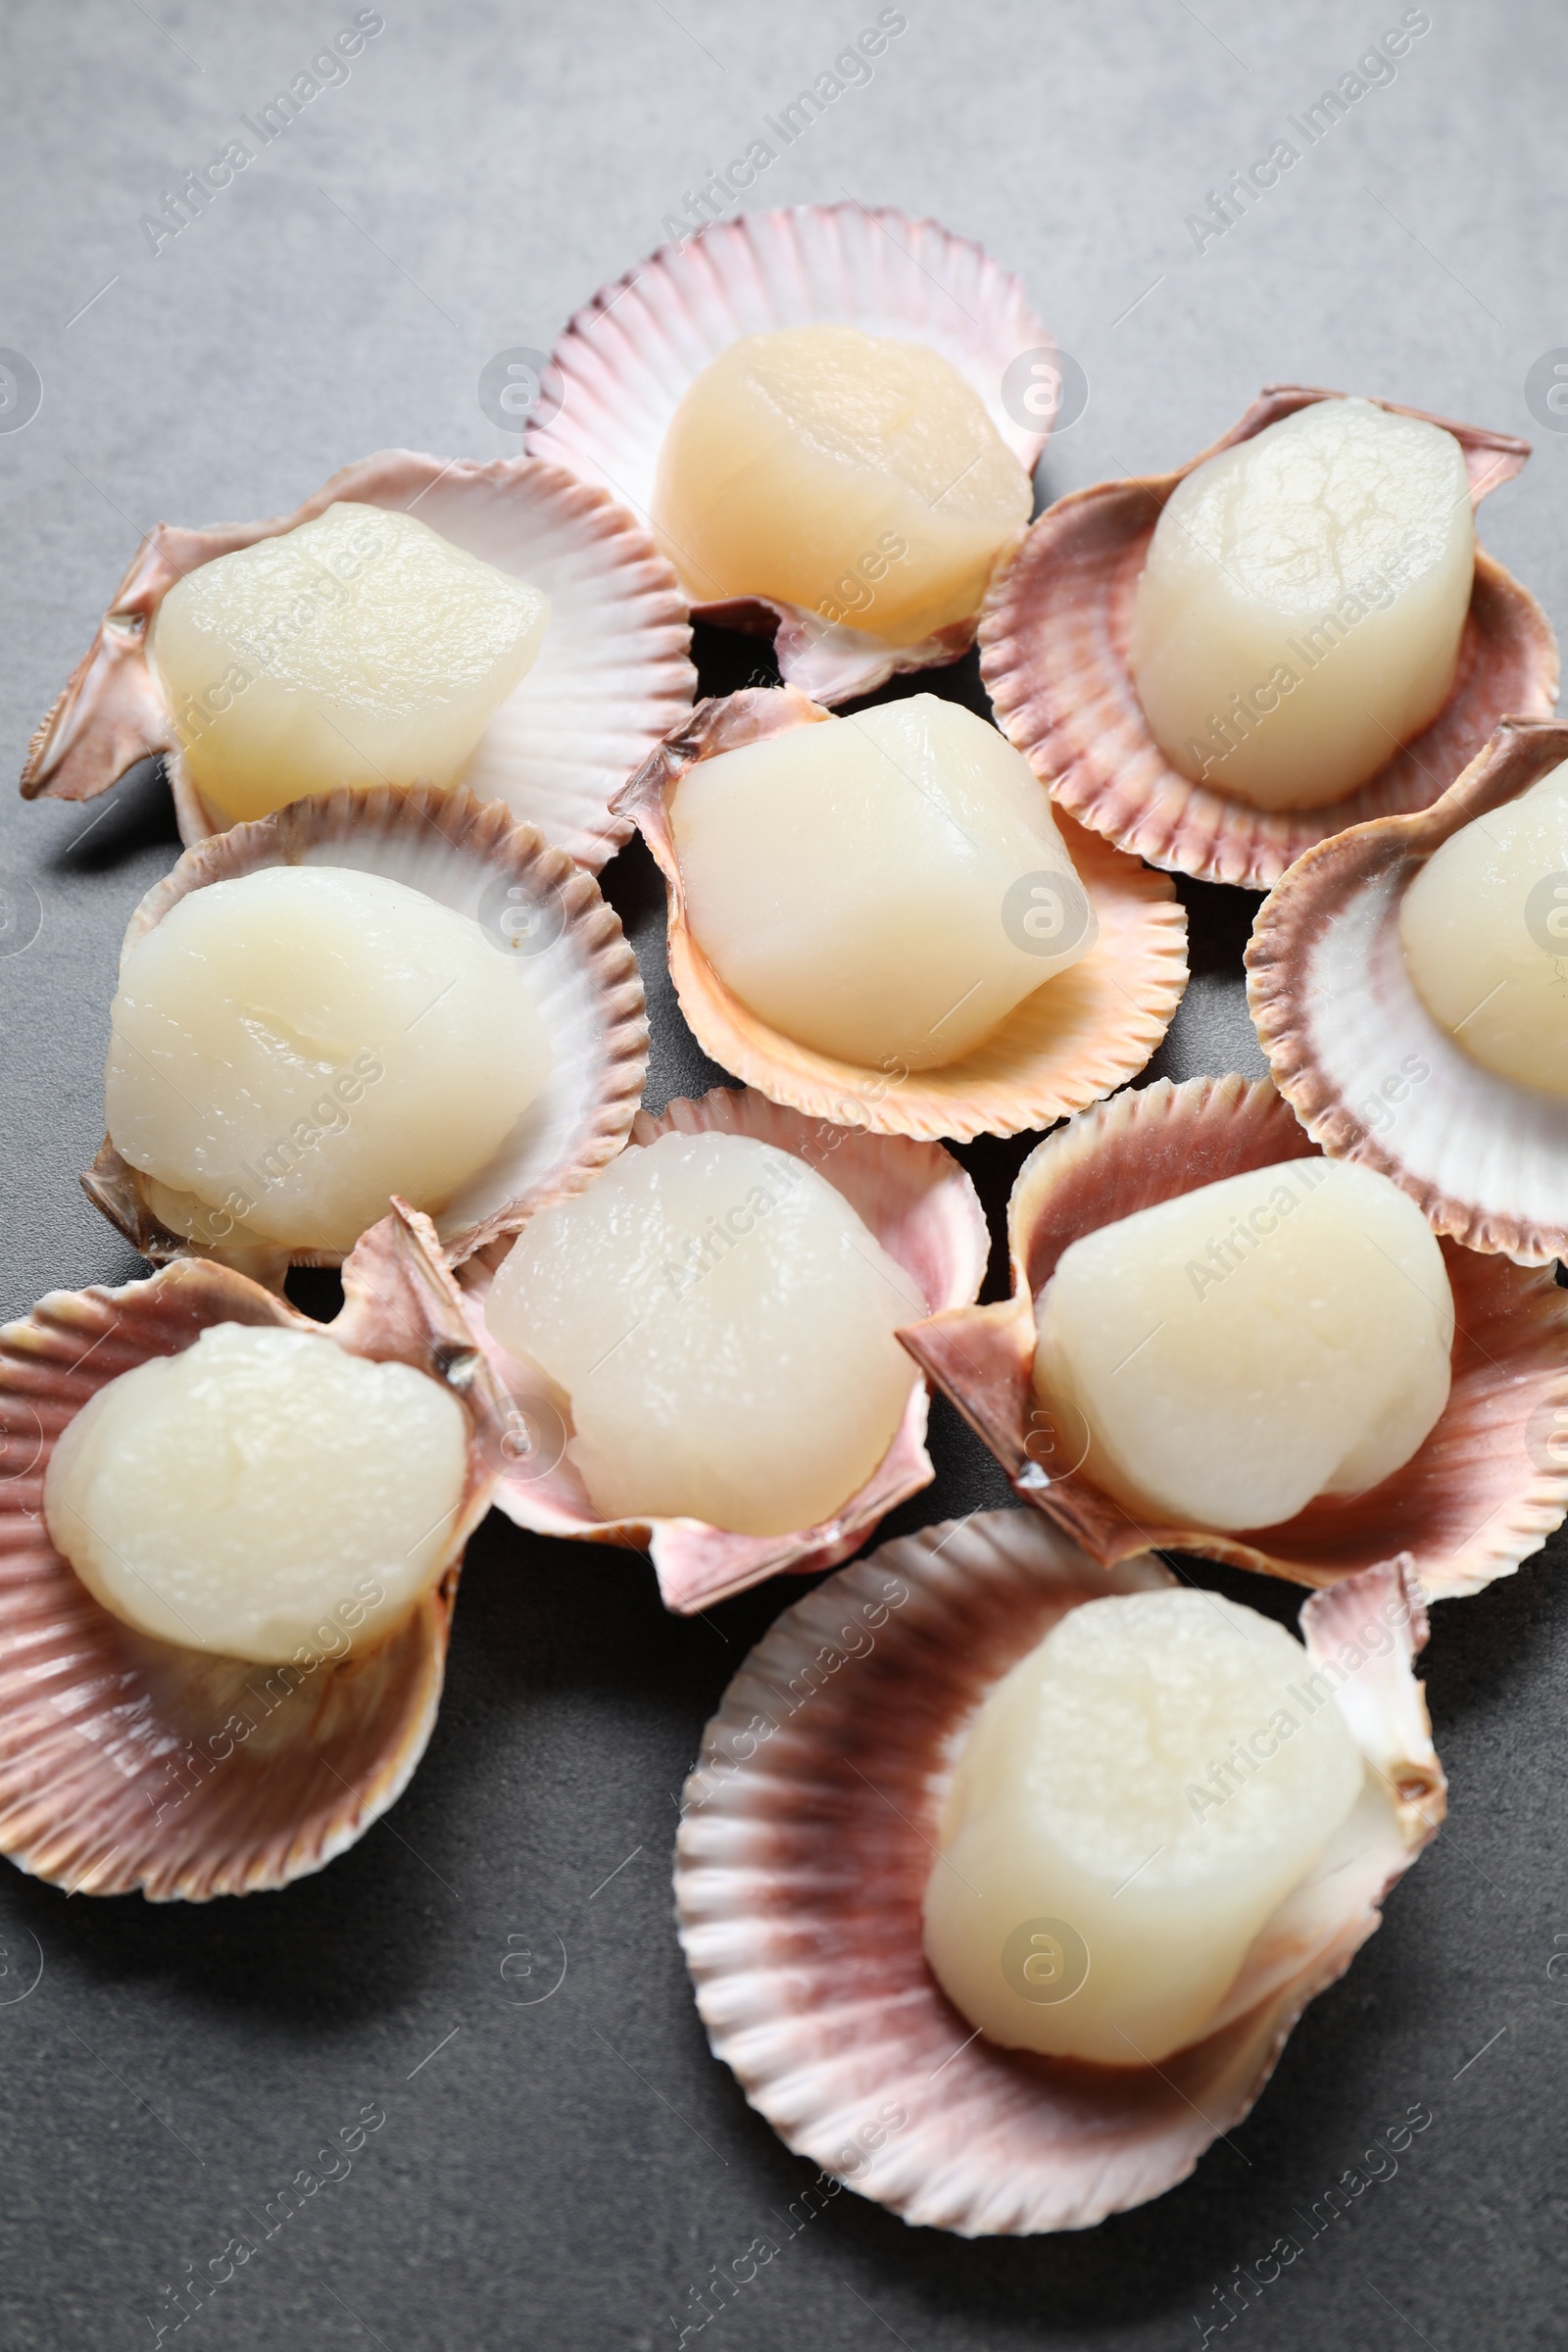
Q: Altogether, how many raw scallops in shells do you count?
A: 10